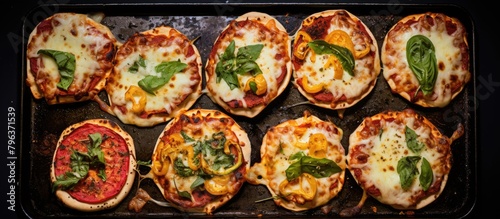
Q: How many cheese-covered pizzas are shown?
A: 8